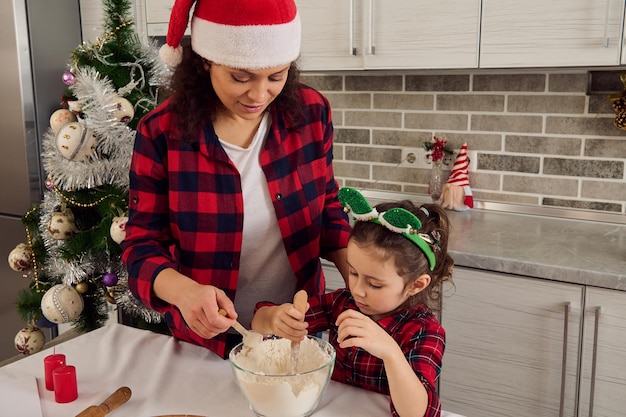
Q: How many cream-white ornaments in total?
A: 8